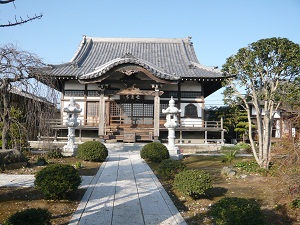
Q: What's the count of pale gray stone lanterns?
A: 2